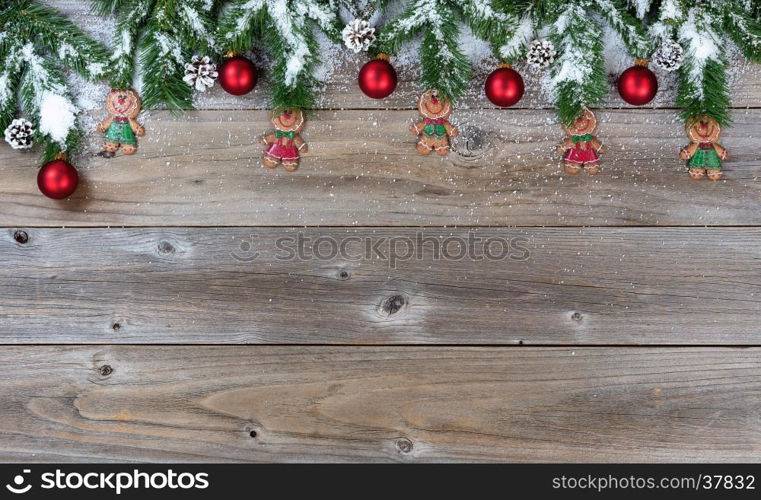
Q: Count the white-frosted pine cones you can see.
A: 5